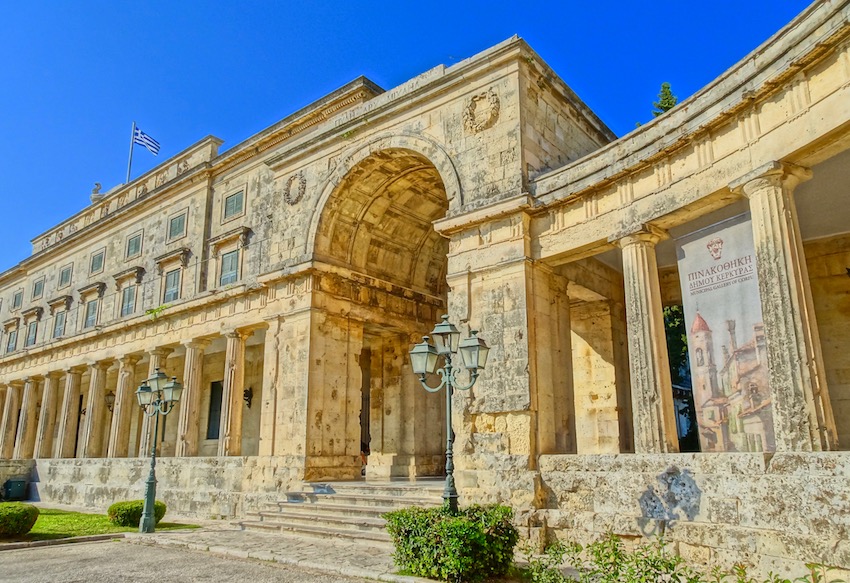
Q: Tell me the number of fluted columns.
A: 11